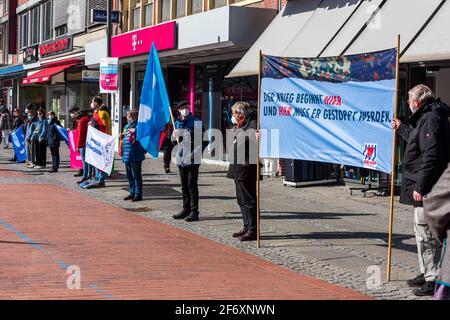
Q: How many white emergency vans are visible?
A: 0